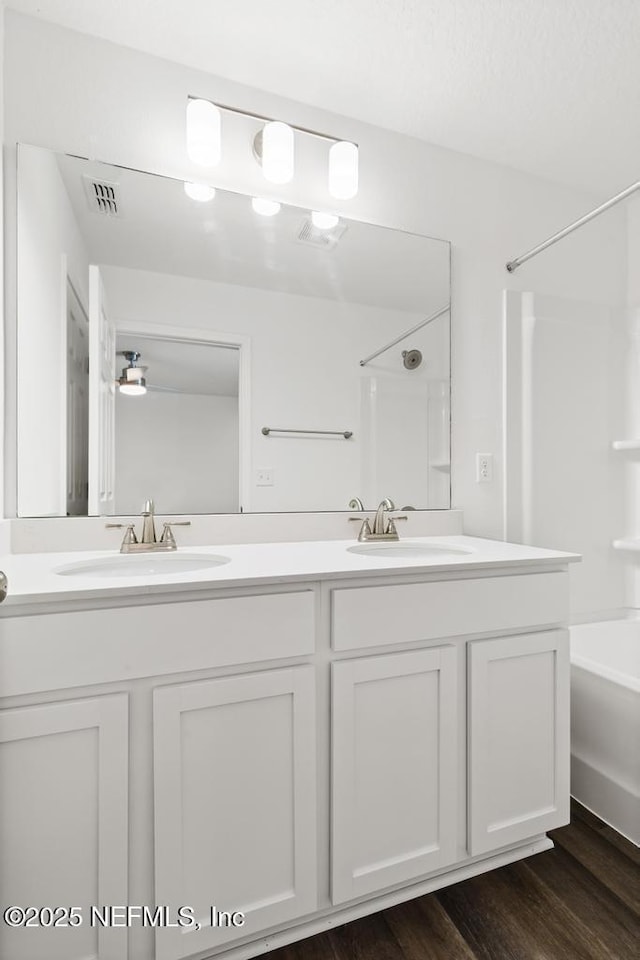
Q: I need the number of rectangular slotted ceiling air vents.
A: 2